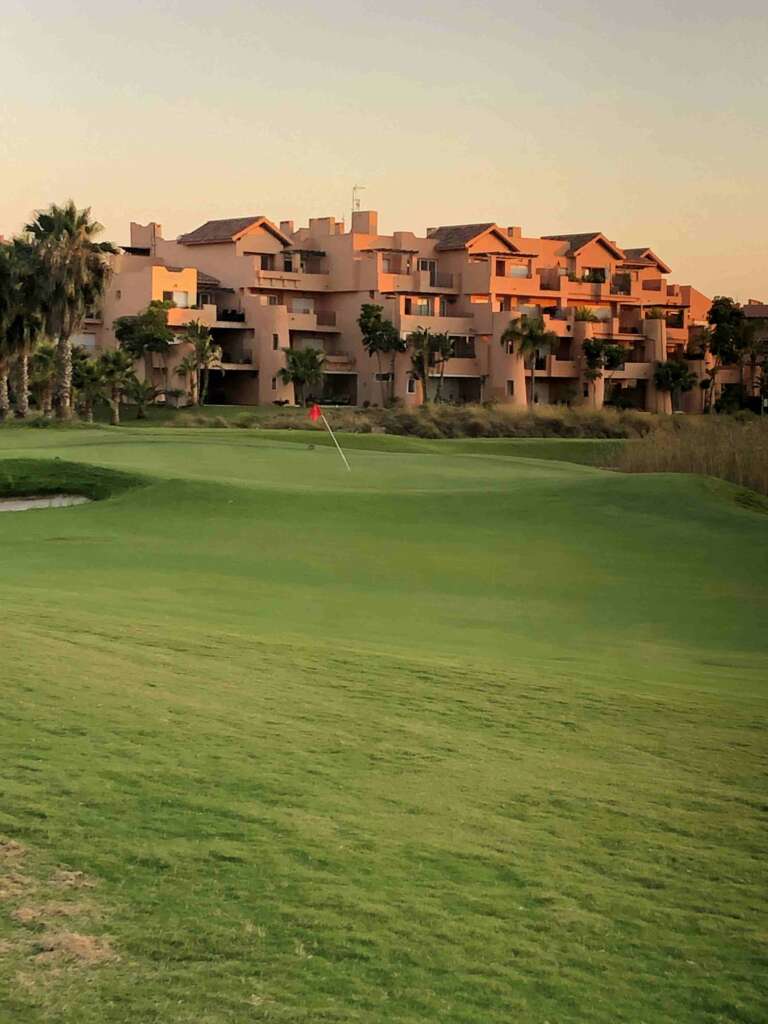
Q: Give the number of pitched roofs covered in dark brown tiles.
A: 4